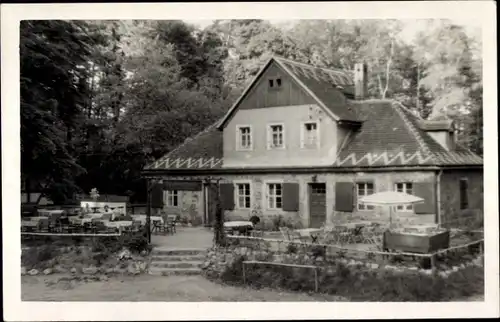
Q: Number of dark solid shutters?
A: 5